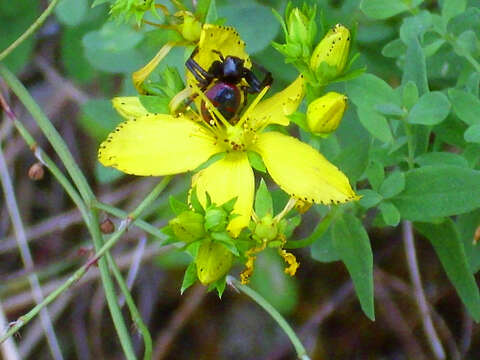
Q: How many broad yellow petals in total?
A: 5